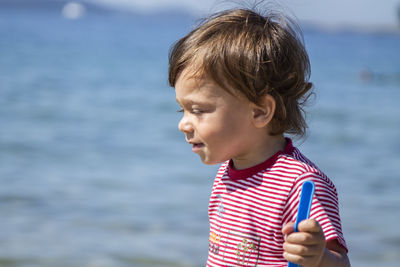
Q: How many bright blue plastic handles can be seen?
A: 1